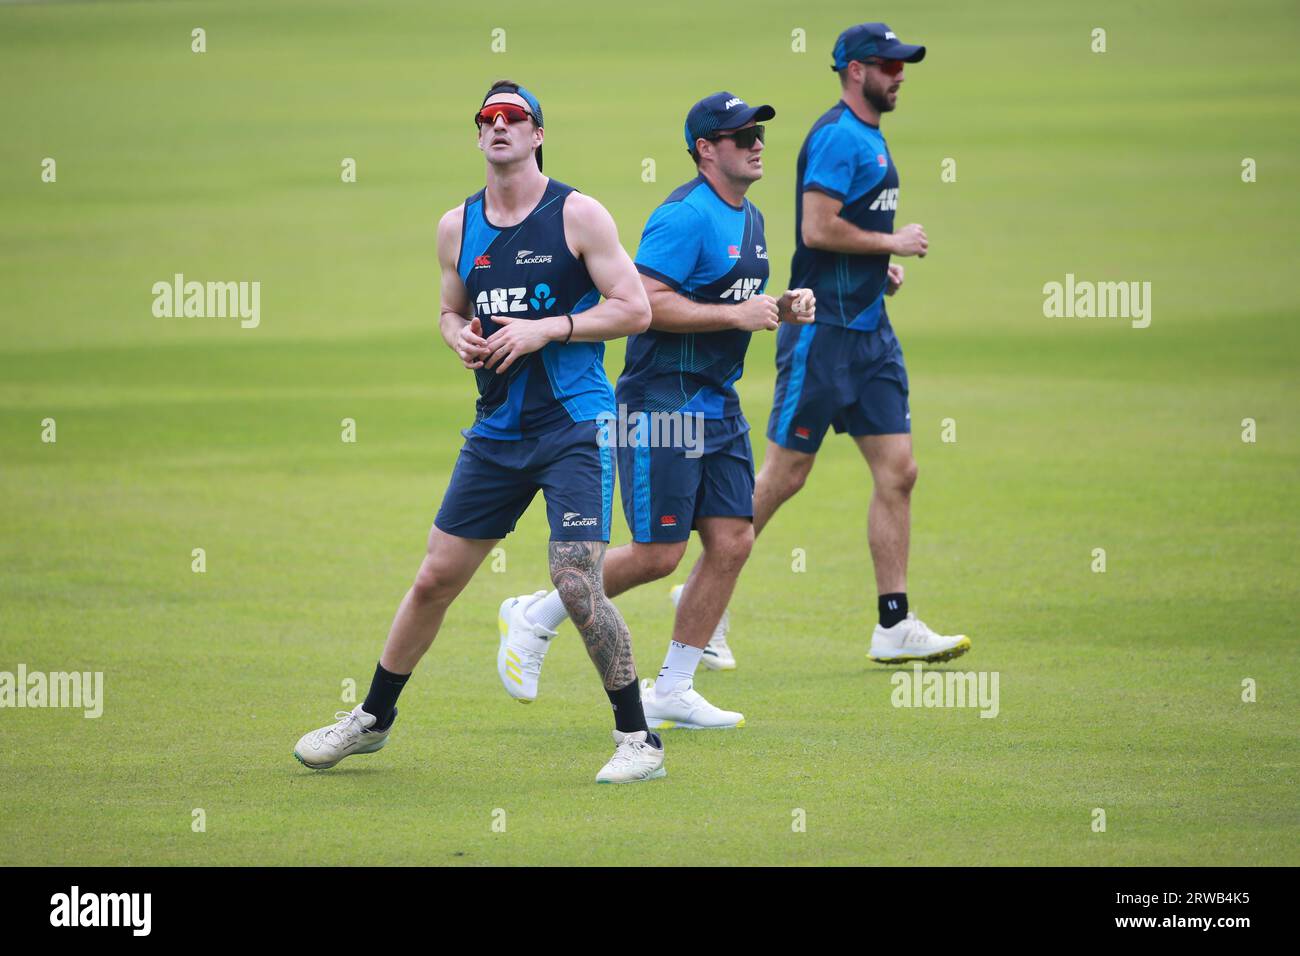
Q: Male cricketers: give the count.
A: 3